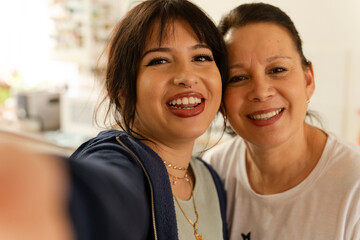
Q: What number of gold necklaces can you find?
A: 3